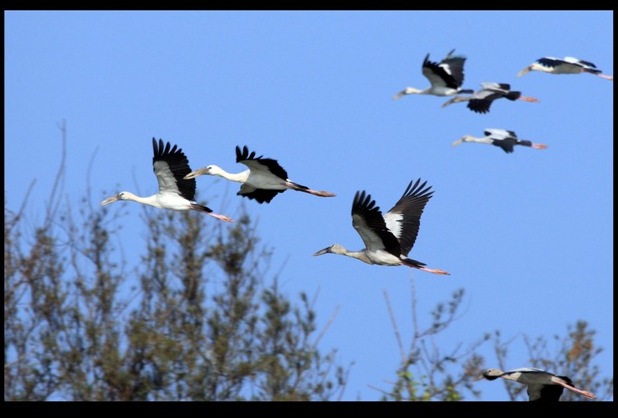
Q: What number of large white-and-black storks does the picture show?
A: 8